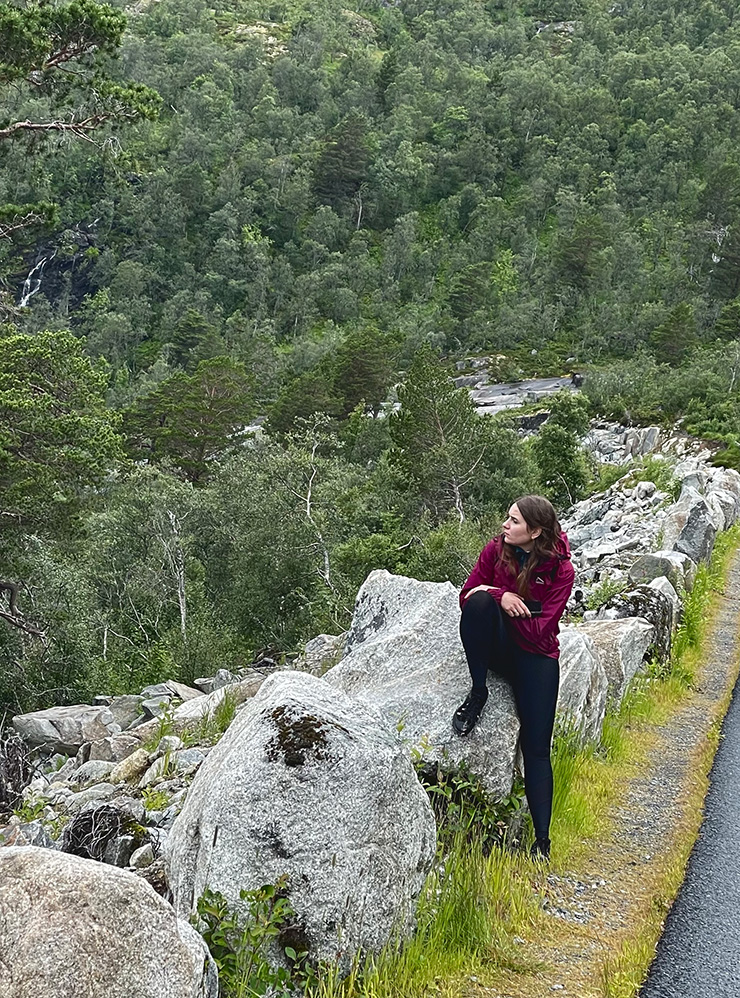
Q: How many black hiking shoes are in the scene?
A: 2